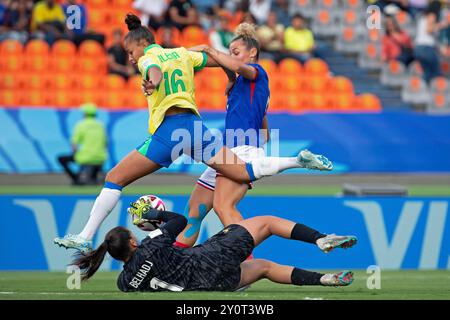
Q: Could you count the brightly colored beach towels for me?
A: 0